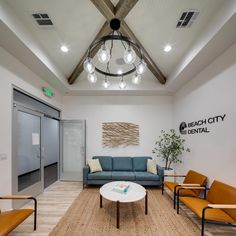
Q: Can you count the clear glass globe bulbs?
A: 8